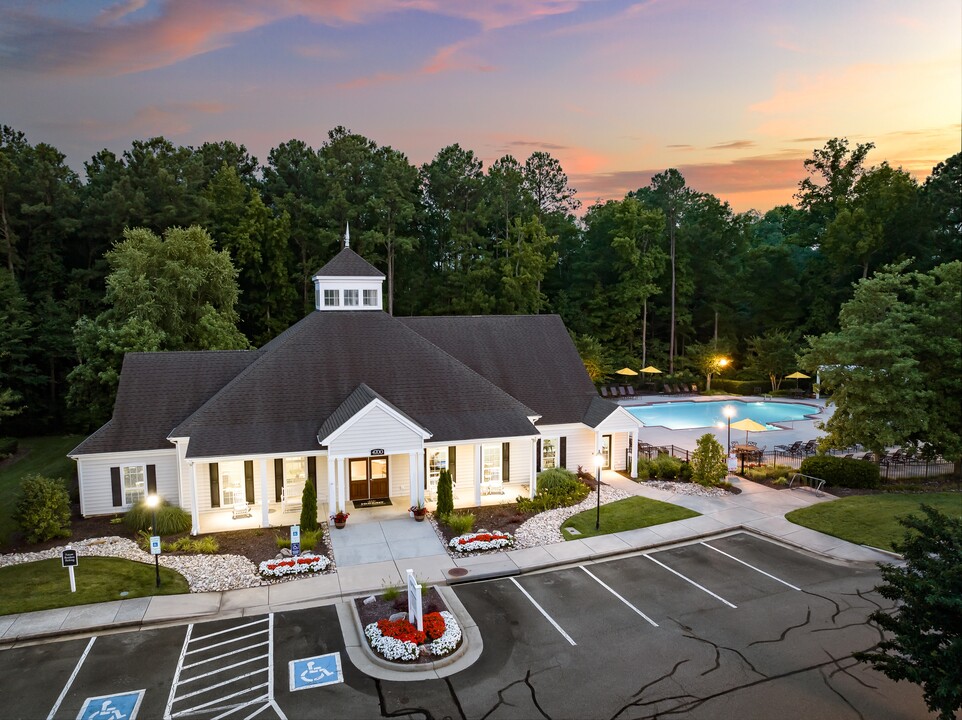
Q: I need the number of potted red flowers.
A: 2